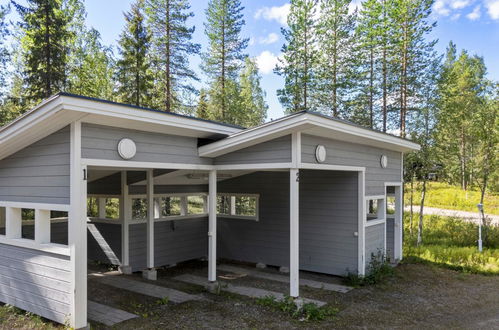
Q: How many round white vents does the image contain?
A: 3